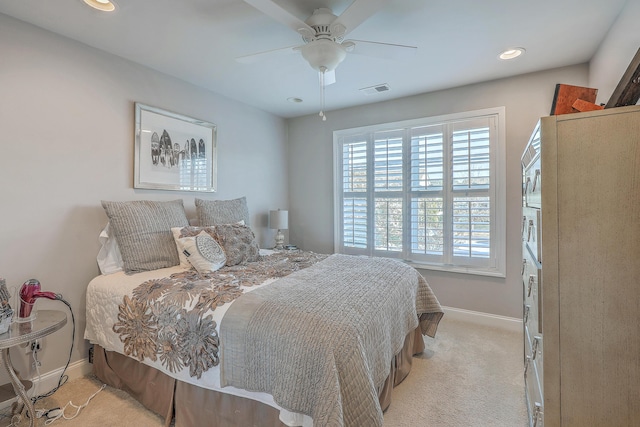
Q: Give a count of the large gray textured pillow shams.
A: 2